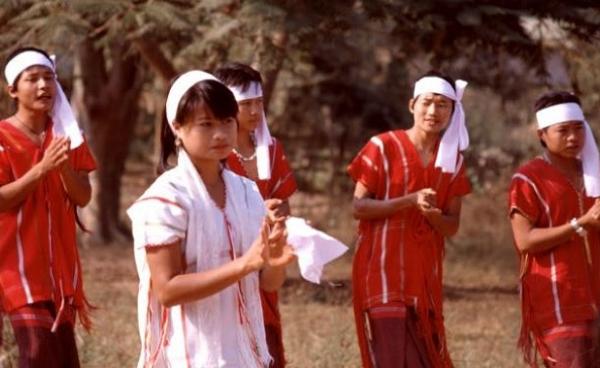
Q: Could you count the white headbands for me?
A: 5